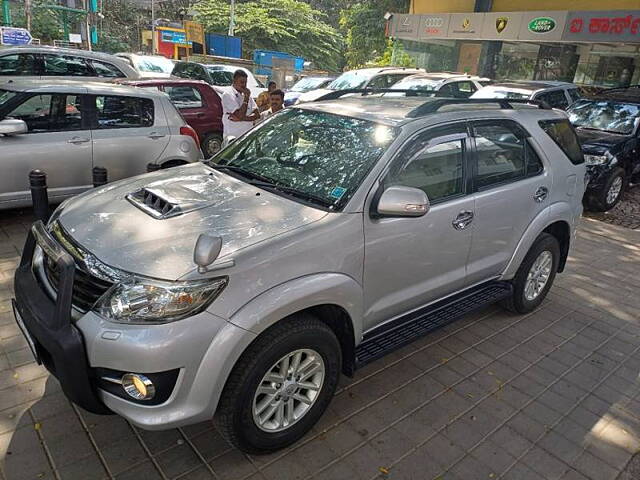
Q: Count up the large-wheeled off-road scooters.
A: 0